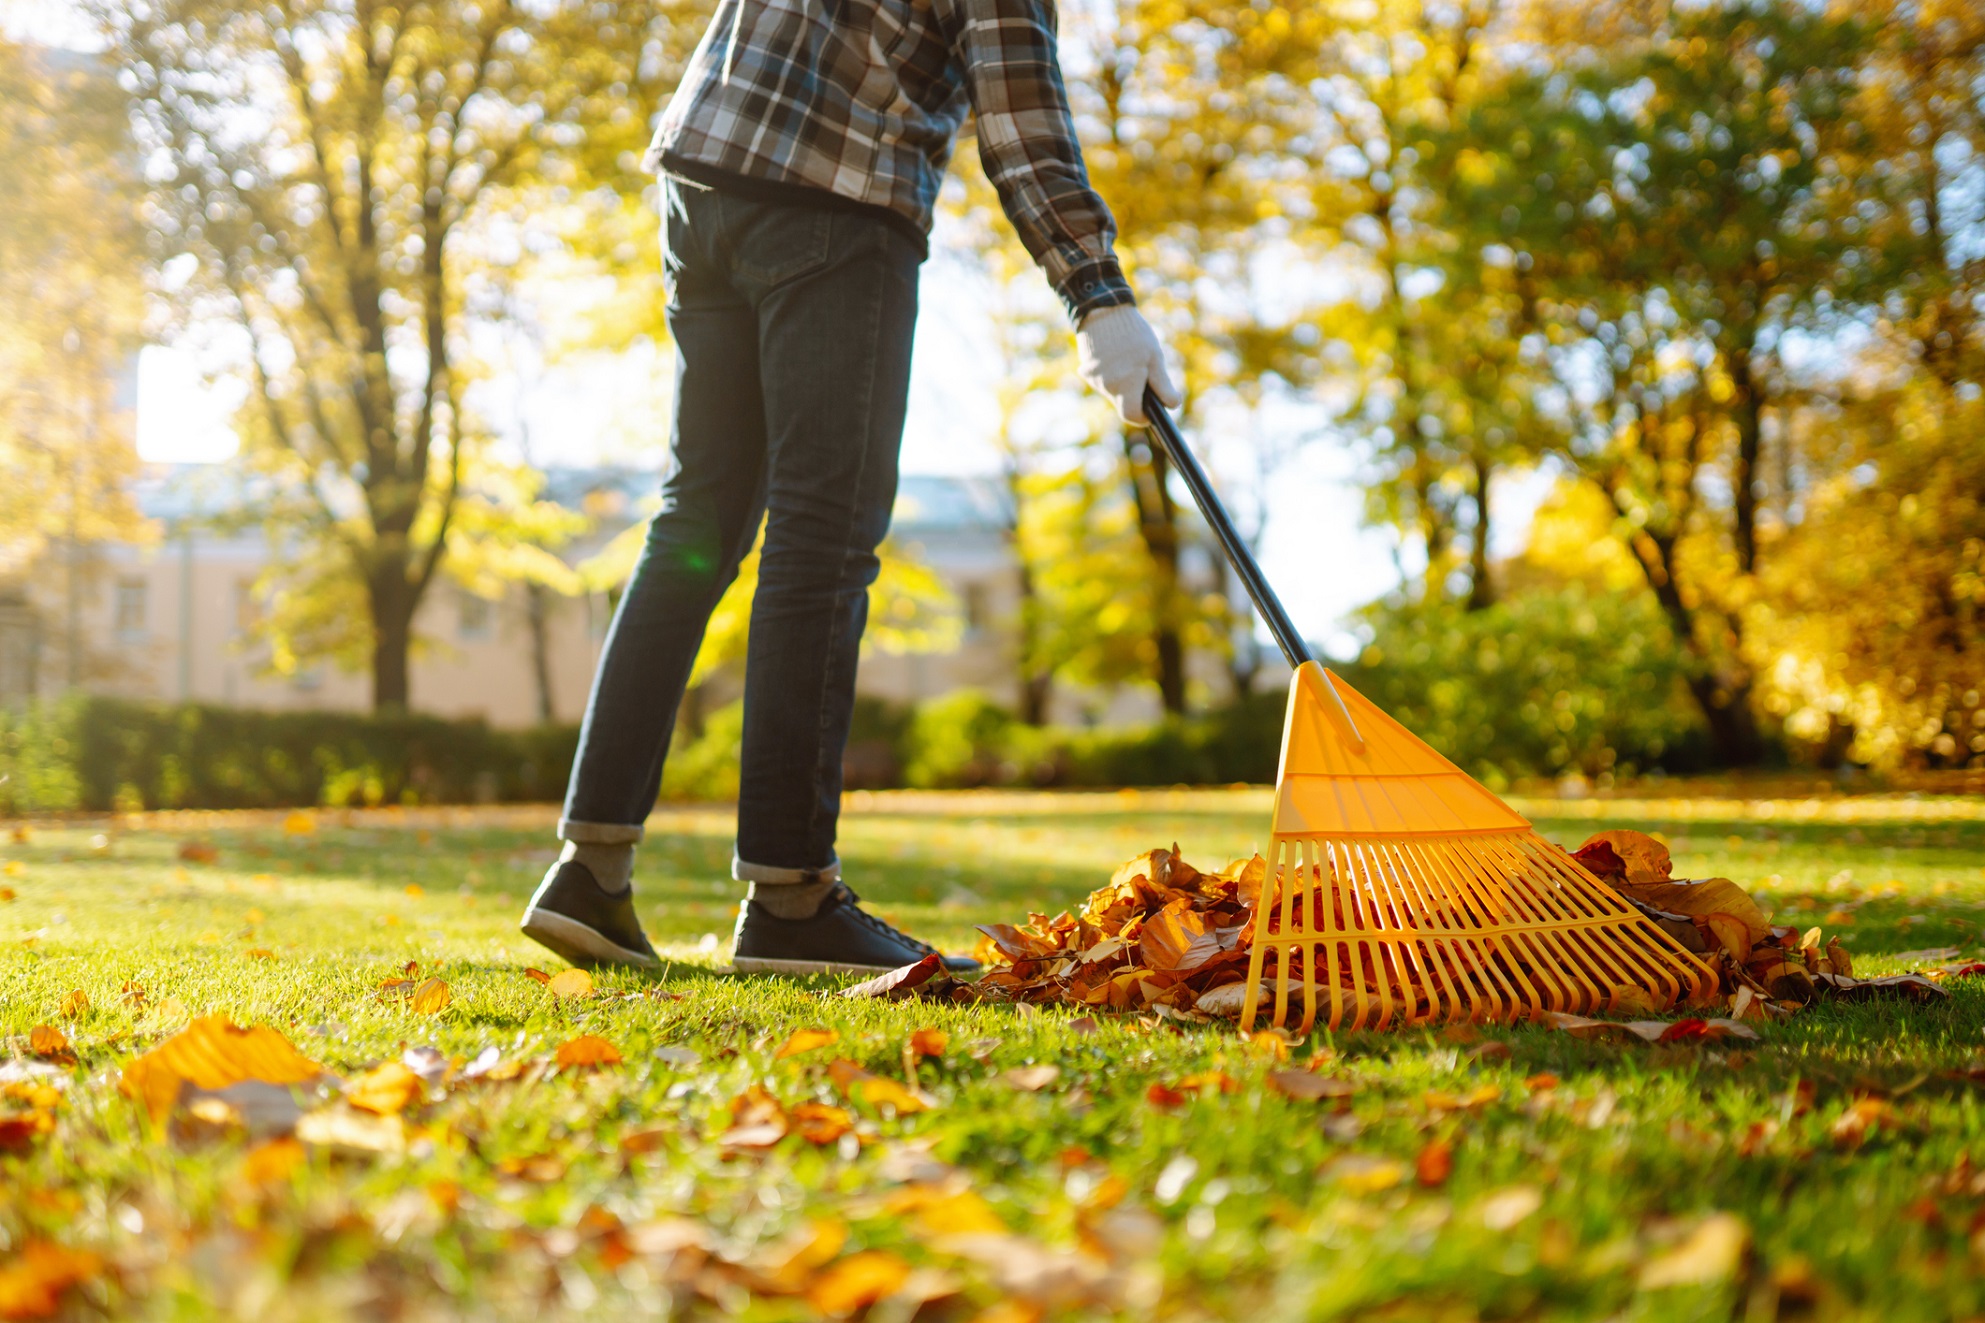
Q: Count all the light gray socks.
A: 2